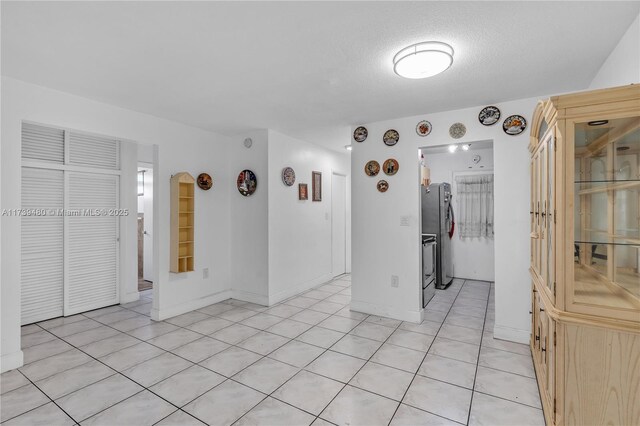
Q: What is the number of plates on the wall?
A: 12